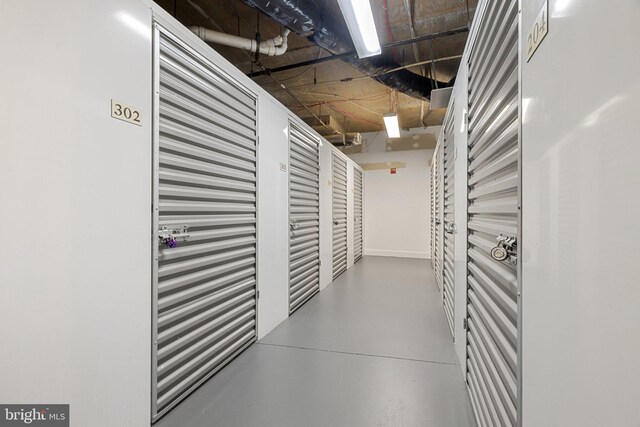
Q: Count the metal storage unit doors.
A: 8